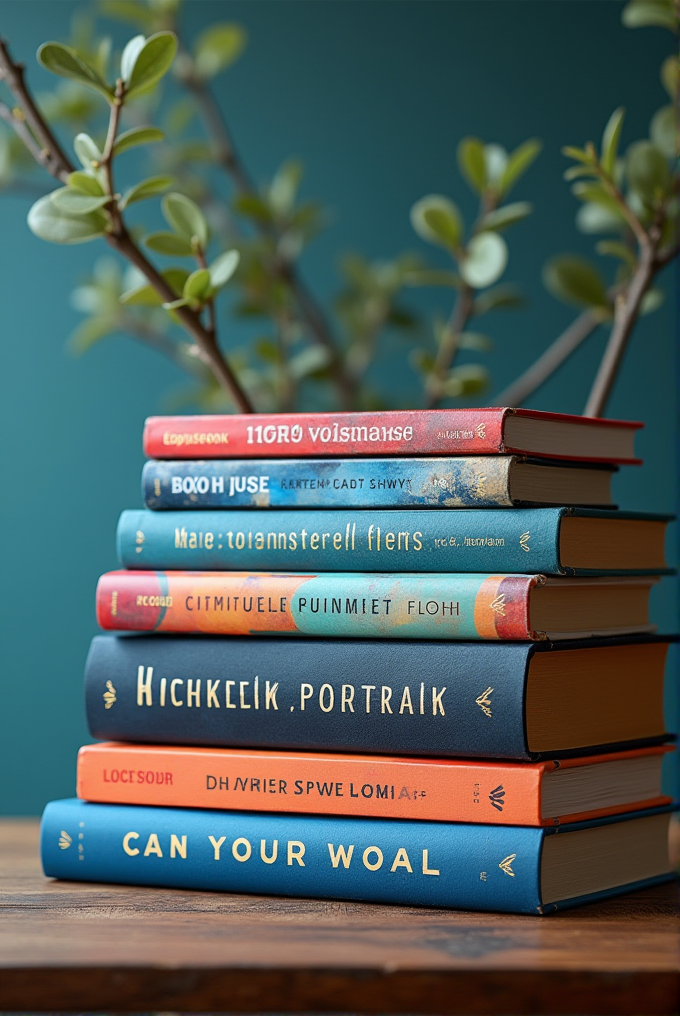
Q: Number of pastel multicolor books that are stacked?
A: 1